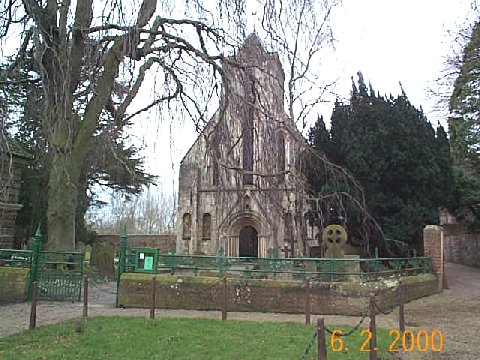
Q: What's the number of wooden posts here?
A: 8